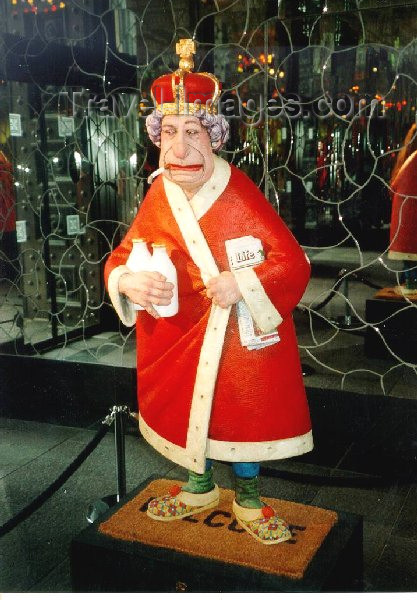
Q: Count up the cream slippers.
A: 2